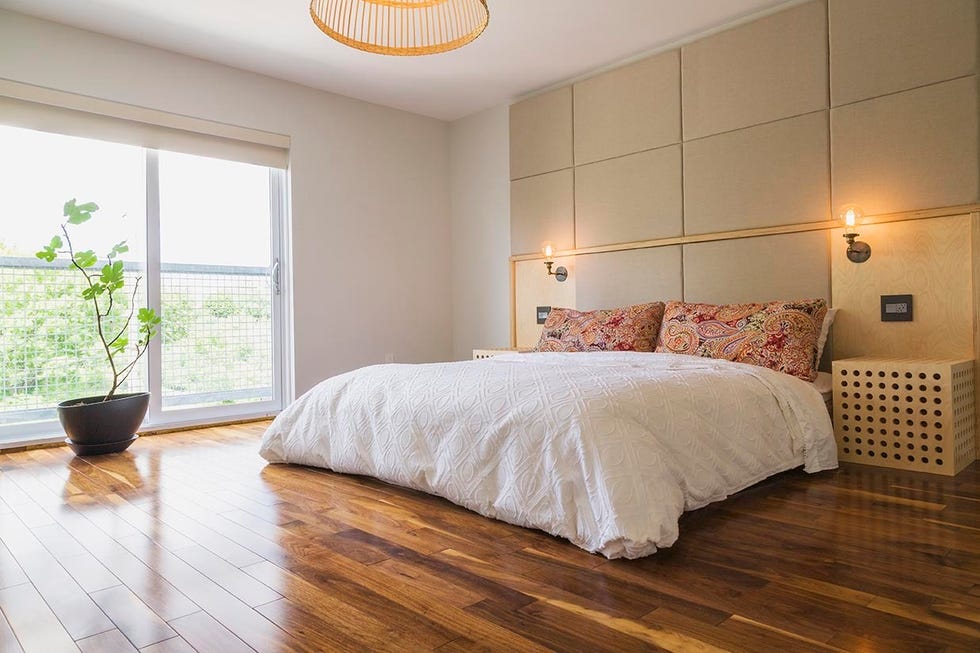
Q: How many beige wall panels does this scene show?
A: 10